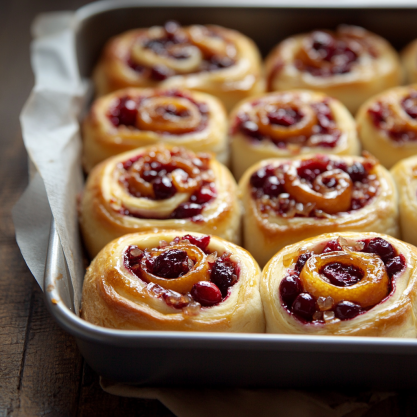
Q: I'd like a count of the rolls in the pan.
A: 11